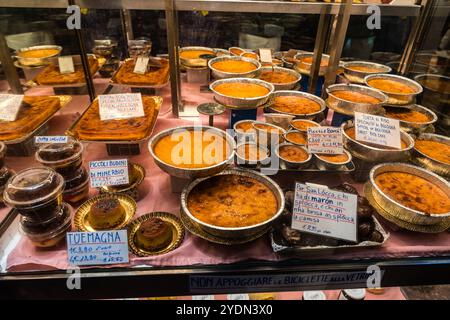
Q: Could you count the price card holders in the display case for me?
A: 11